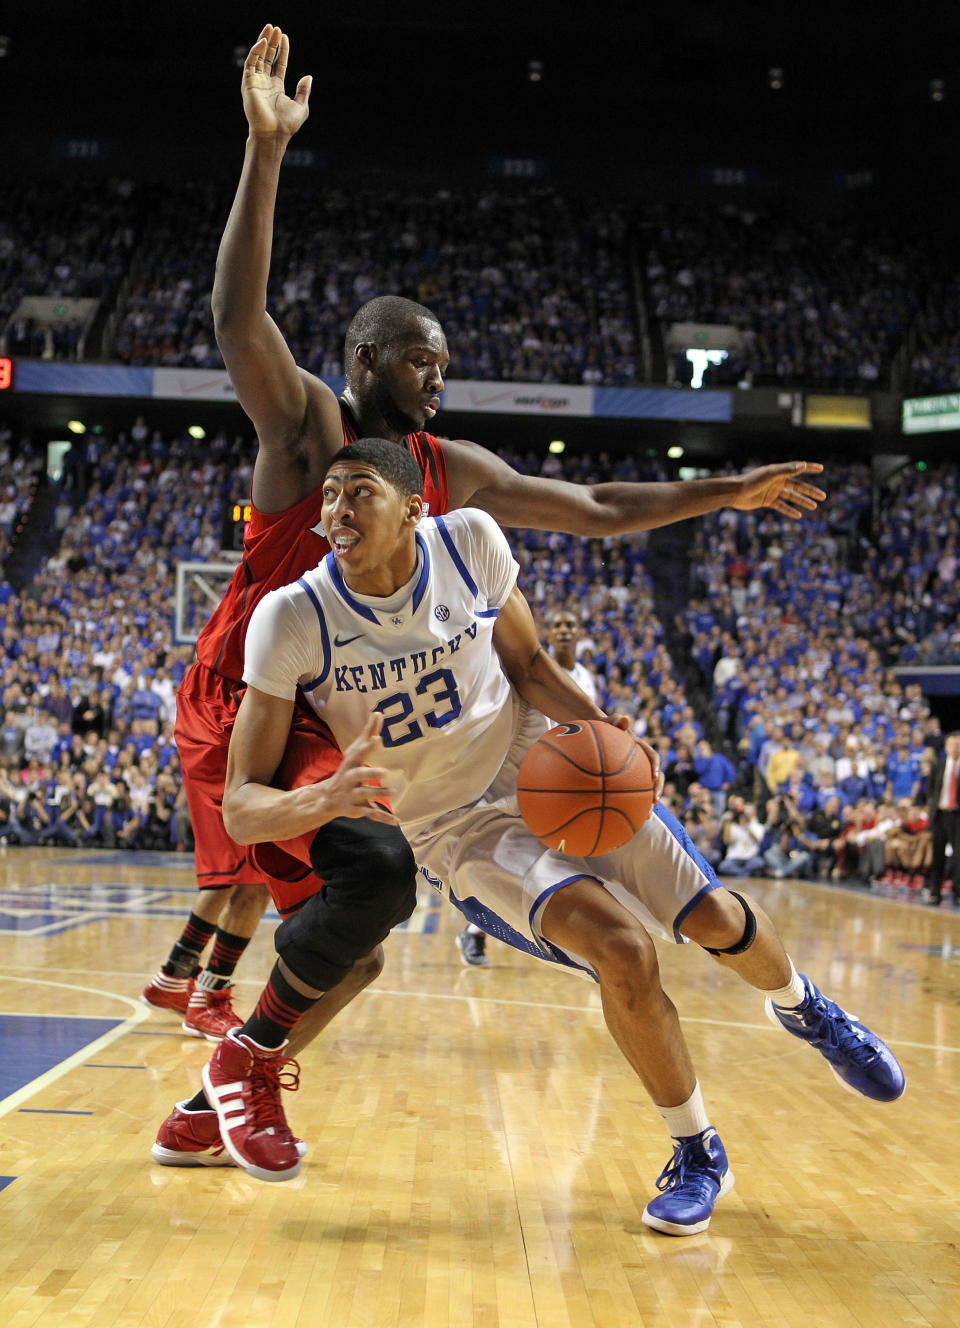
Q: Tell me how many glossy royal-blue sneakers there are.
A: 2